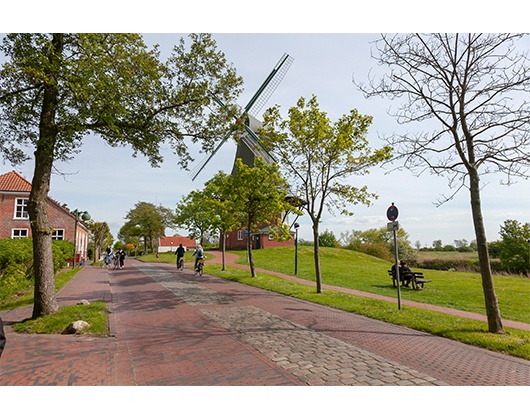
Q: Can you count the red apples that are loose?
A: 0